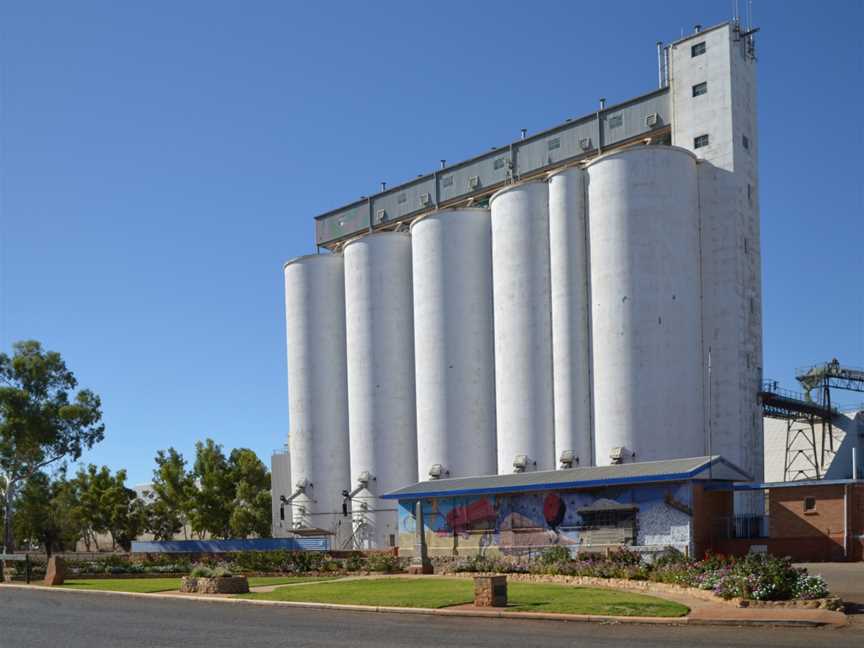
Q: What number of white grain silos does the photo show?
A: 6